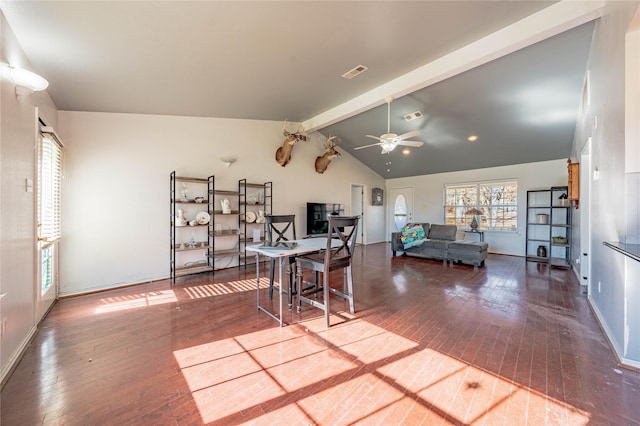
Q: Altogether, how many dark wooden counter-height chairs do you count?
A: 2